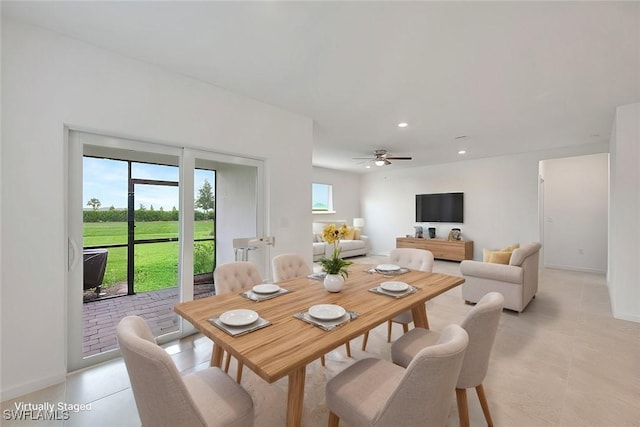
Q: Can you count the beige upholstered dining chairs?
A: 6